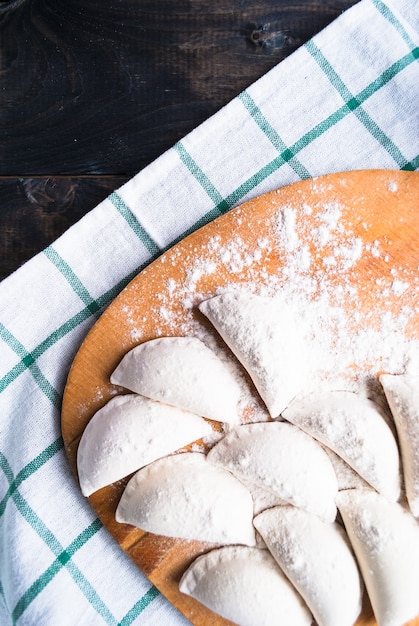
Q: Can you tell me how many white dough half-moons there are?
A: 10